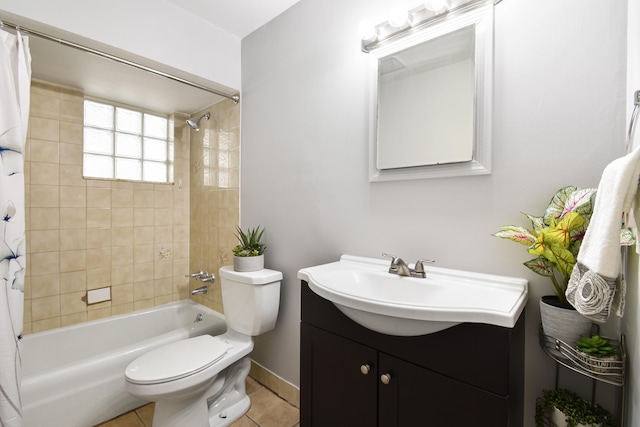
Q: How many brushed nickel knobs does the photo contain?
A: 2